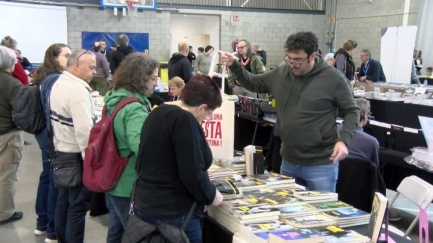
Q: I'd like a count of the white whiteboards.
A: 1